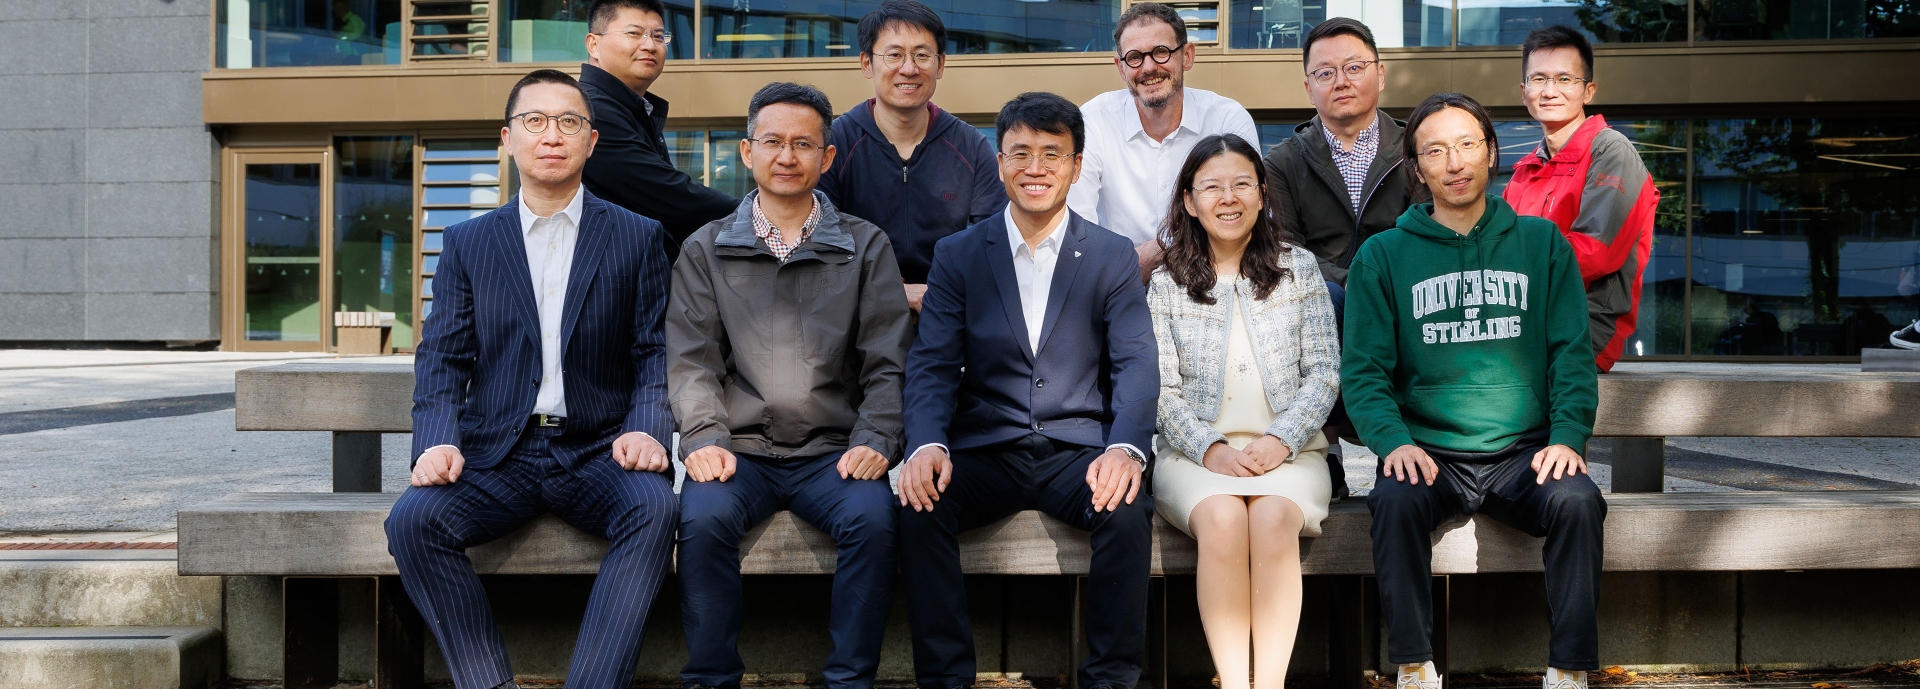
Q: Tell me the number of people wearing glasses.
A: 10